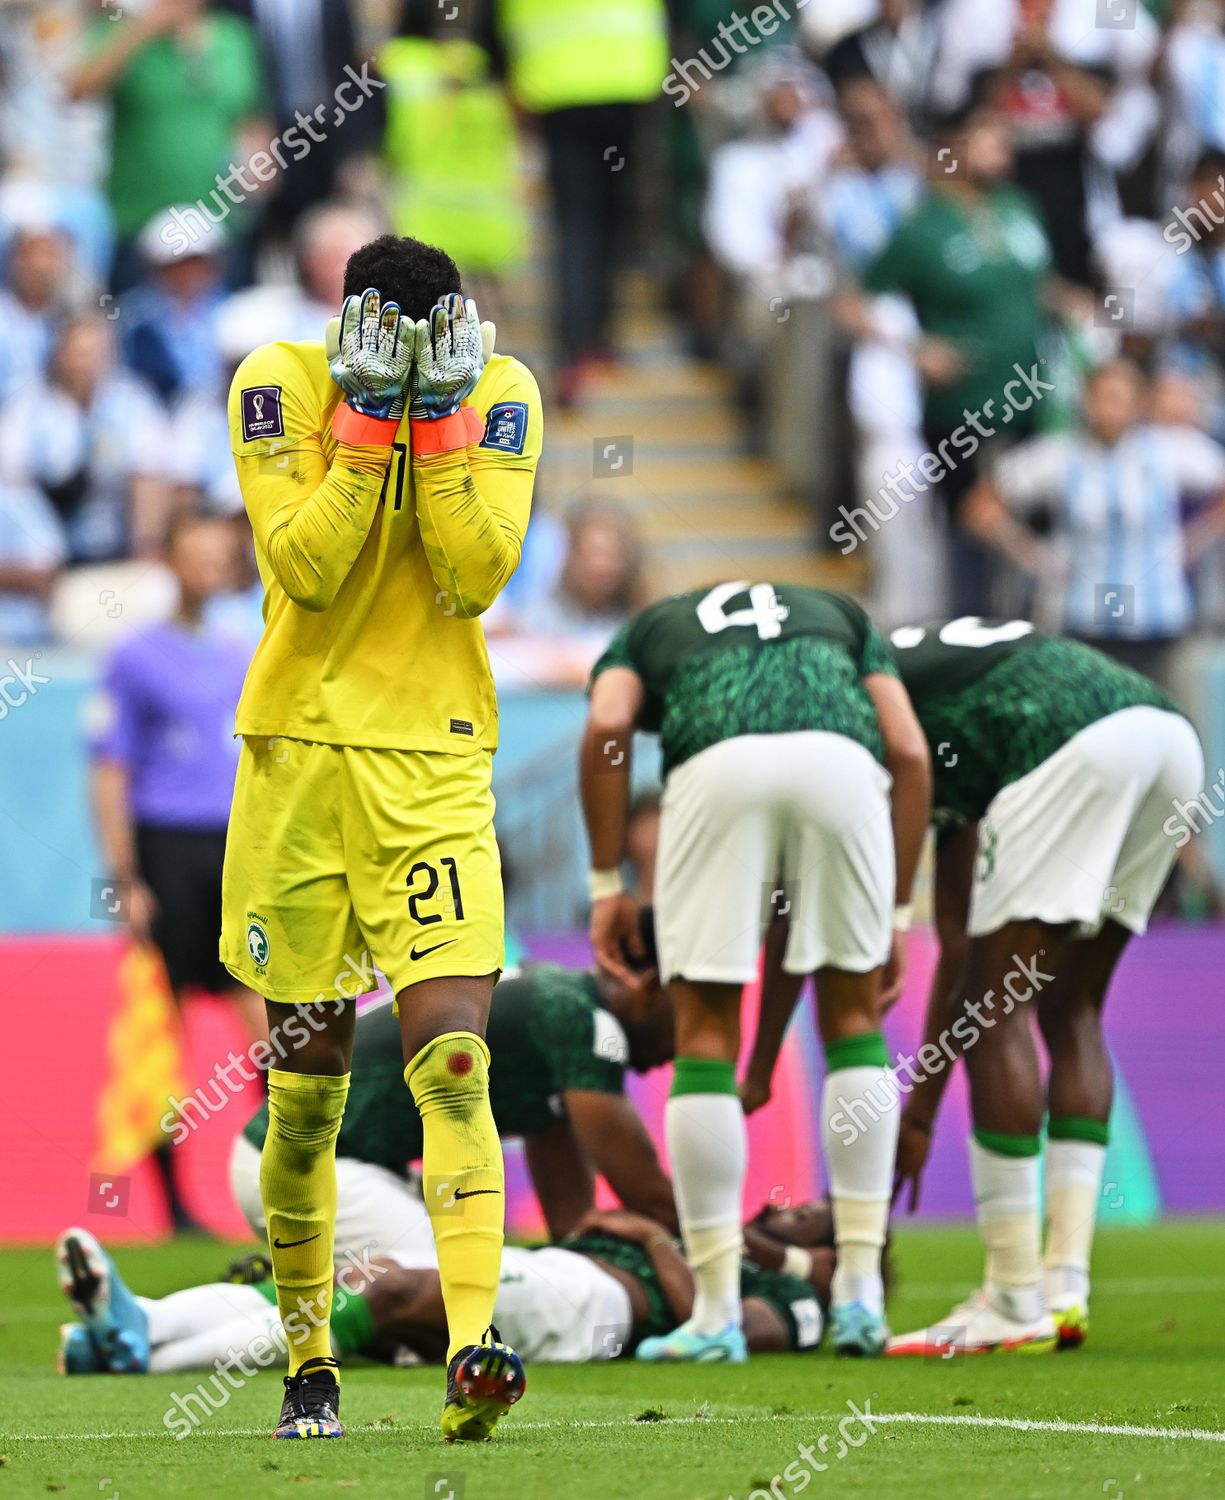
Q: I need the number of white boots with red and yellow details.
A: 2